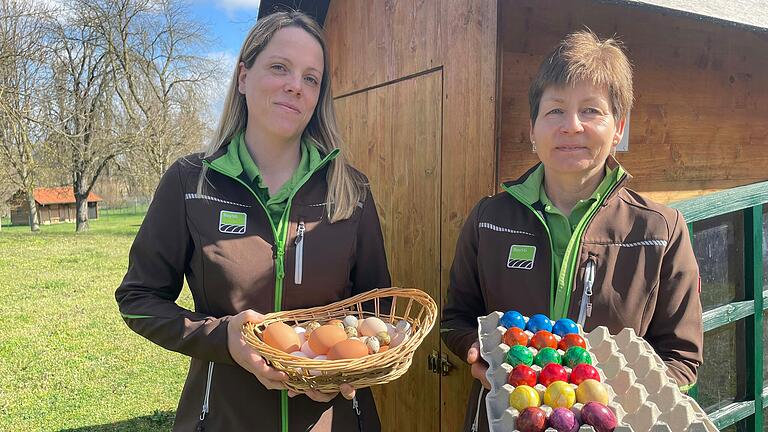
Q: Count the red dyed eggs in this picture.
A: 3